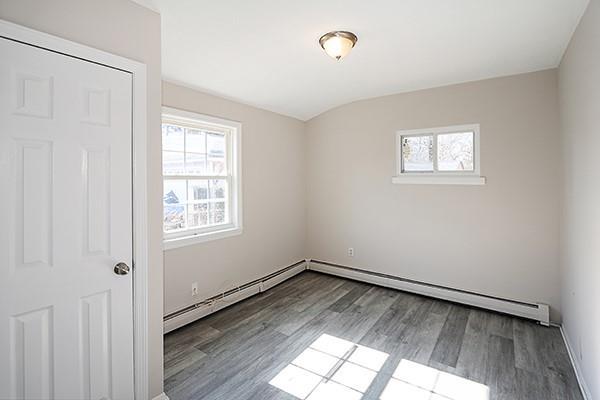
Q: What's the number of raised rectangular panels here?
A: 6